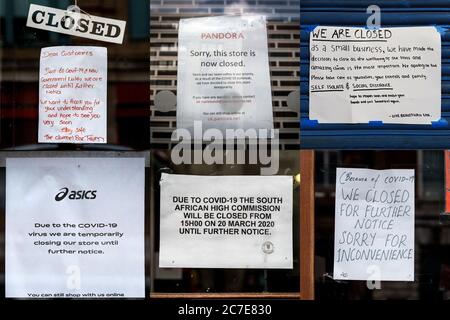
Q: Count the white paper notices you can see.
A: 6